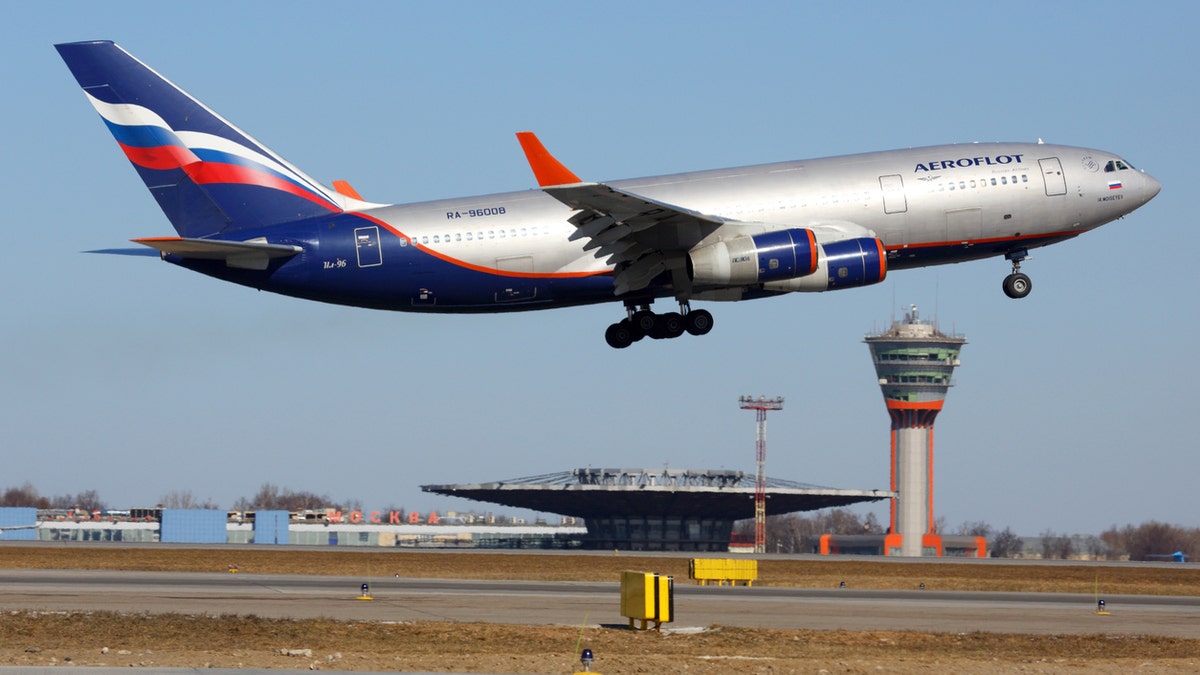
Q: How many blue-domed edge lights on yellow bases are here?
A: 3